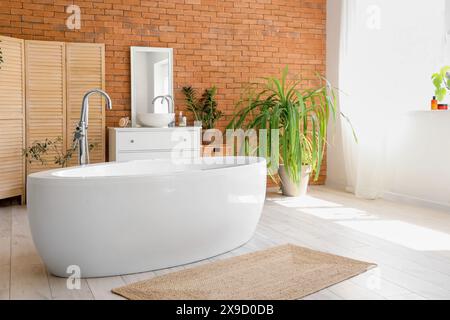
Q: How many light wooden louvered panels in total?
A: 3